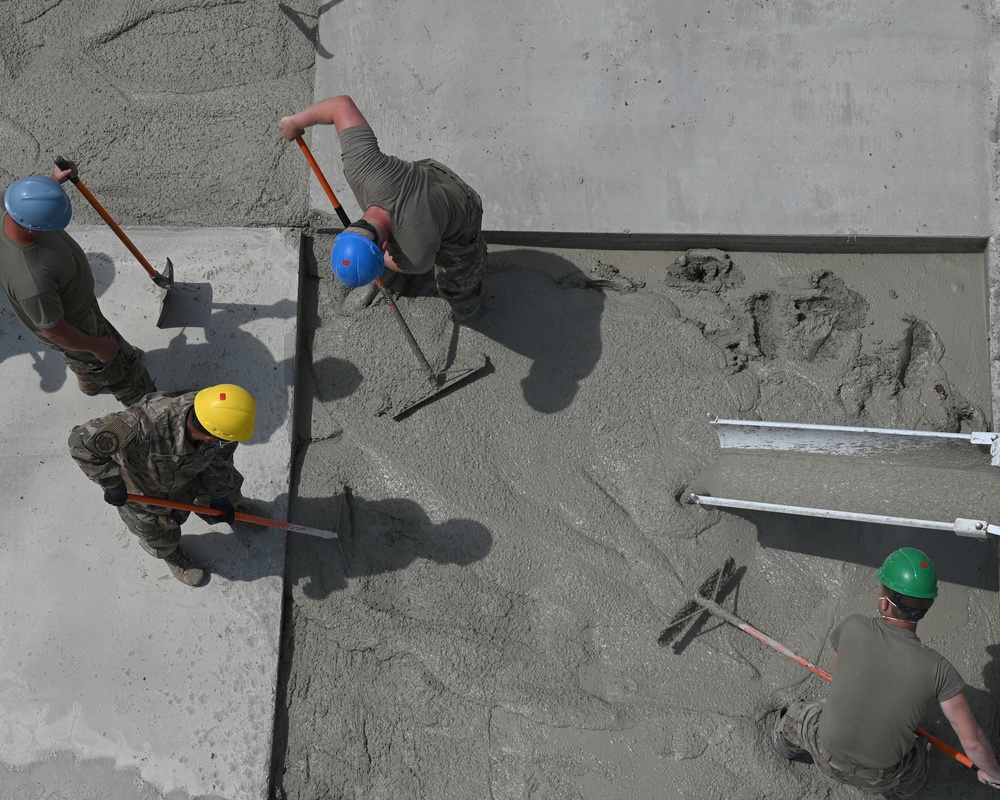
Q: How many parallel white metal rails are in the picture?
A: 2